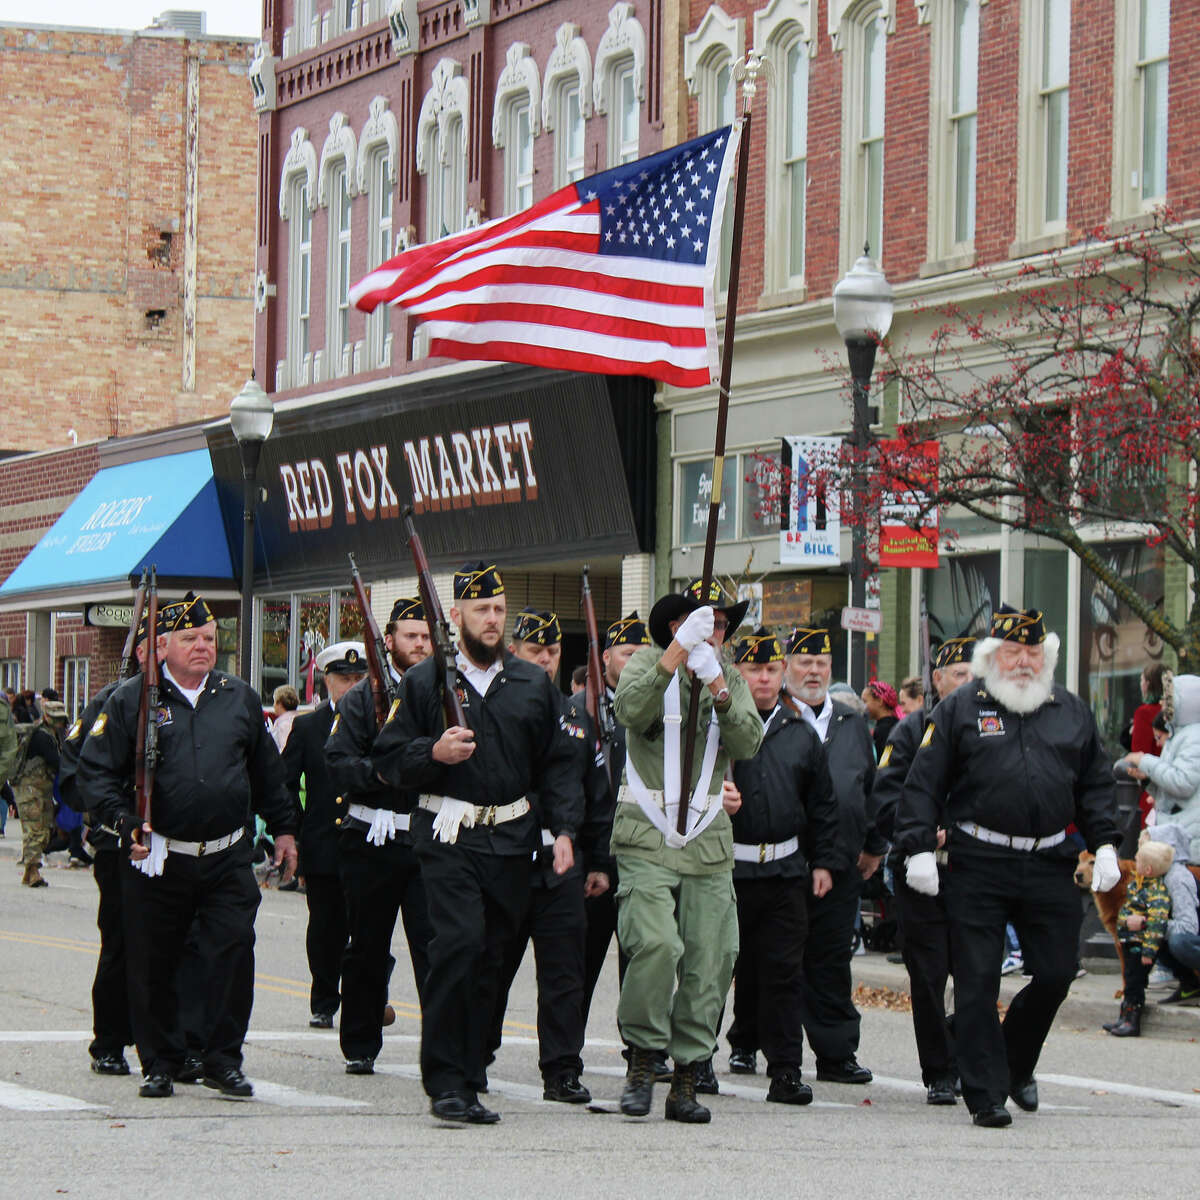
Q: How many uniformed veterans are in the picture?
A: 12